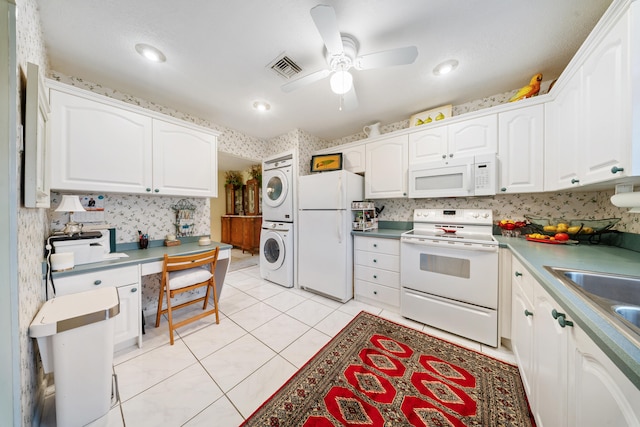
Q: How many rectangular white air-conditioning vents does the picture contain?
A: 1